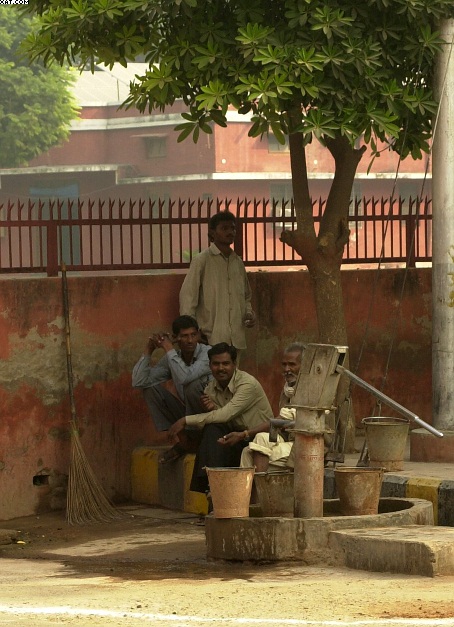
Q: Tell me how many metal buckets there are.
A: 4